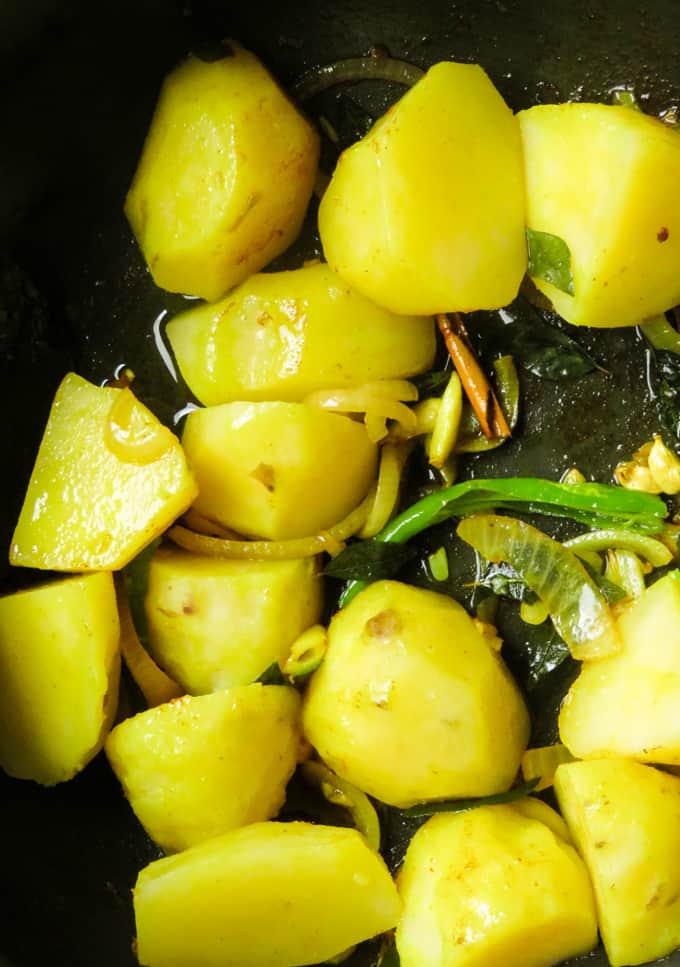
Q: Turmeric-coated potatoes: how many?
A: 14